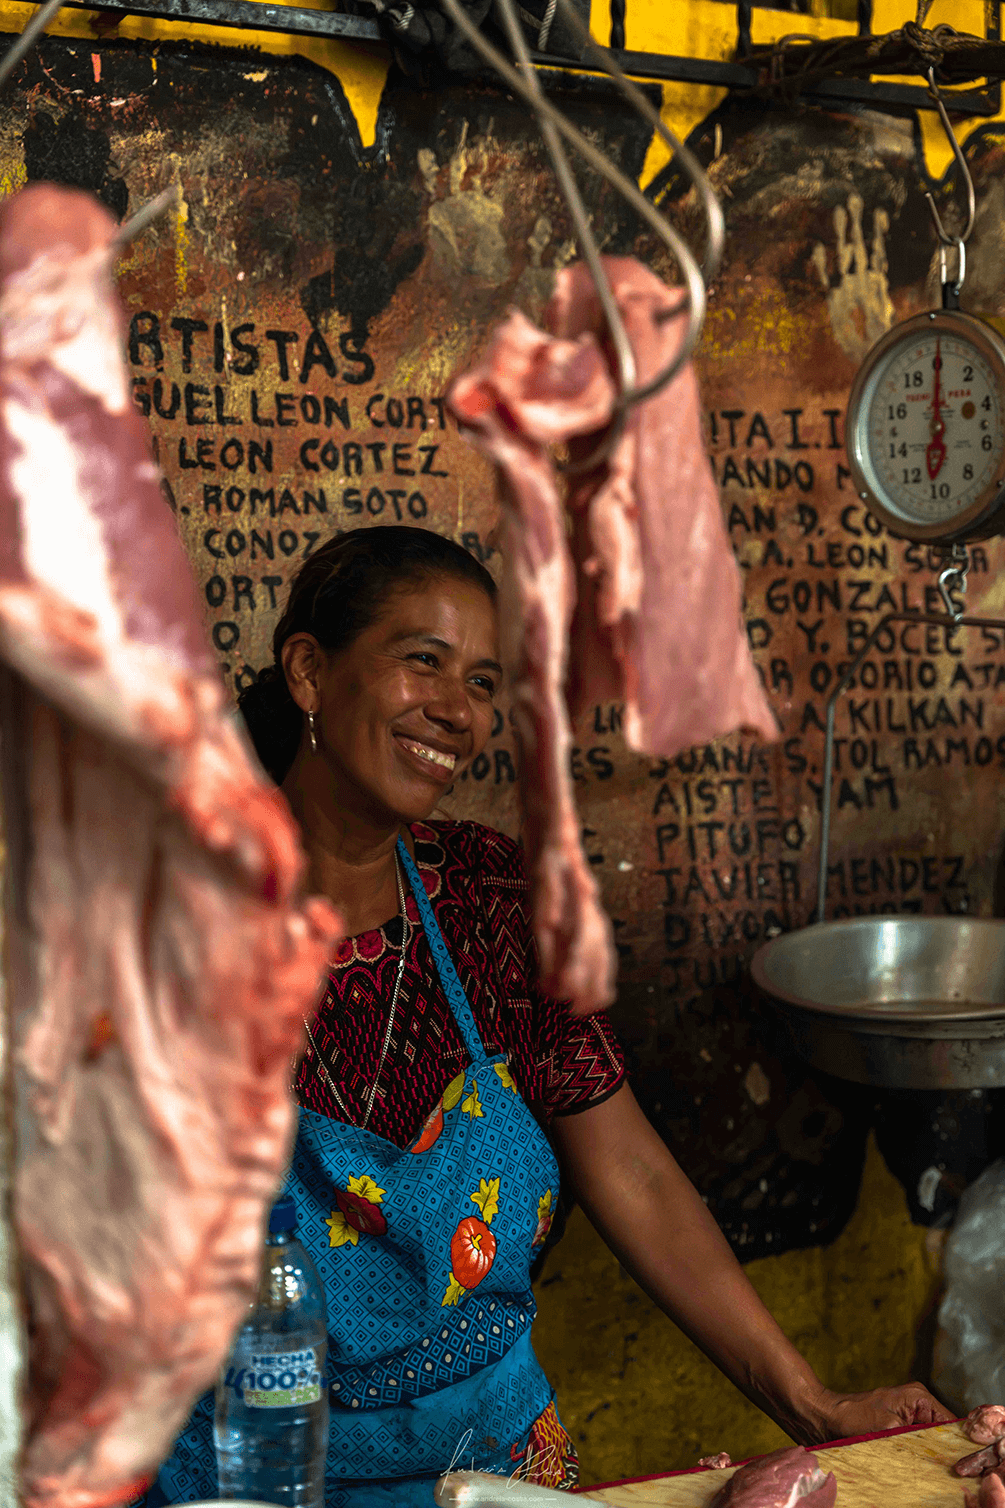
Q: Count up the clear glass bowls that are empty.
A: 0